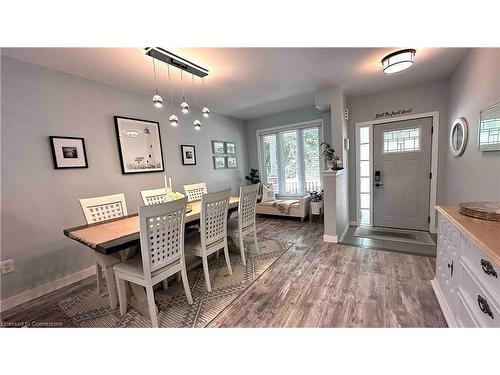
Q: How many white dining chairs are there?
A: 6